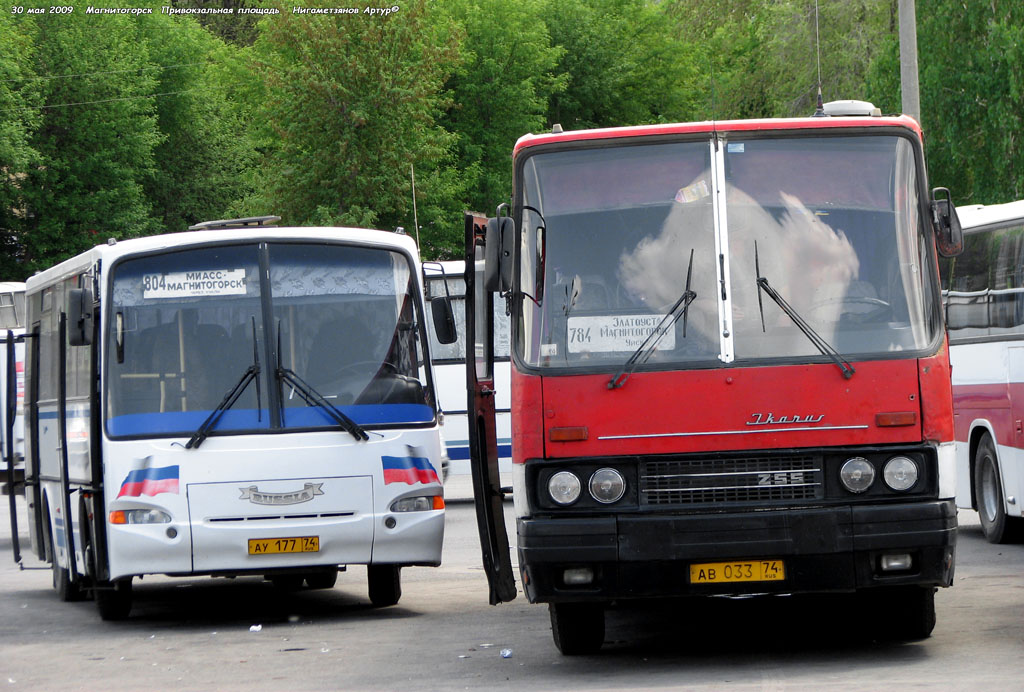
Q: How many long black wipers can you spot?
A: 4